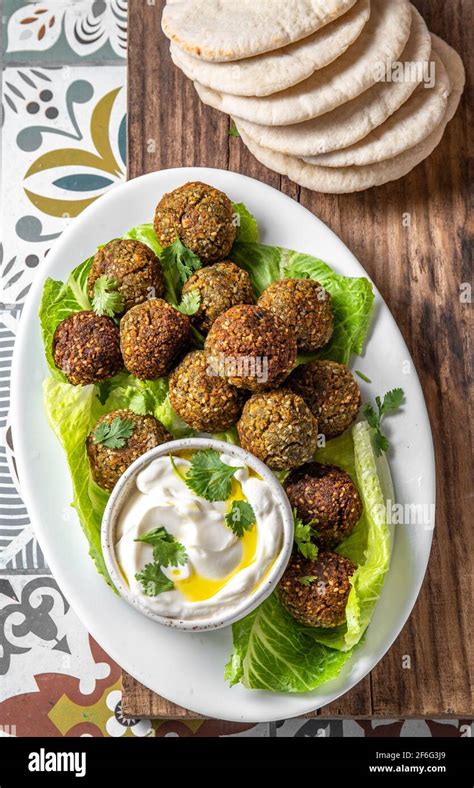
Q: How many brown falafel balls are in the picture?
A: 13